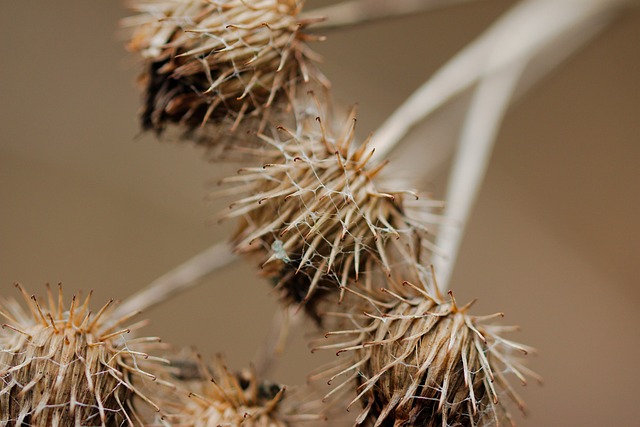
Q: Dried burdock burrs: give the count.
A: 5